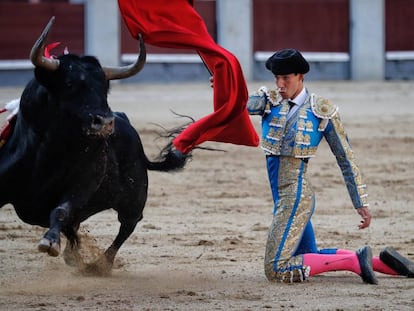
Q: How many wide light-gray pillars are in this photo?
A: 3